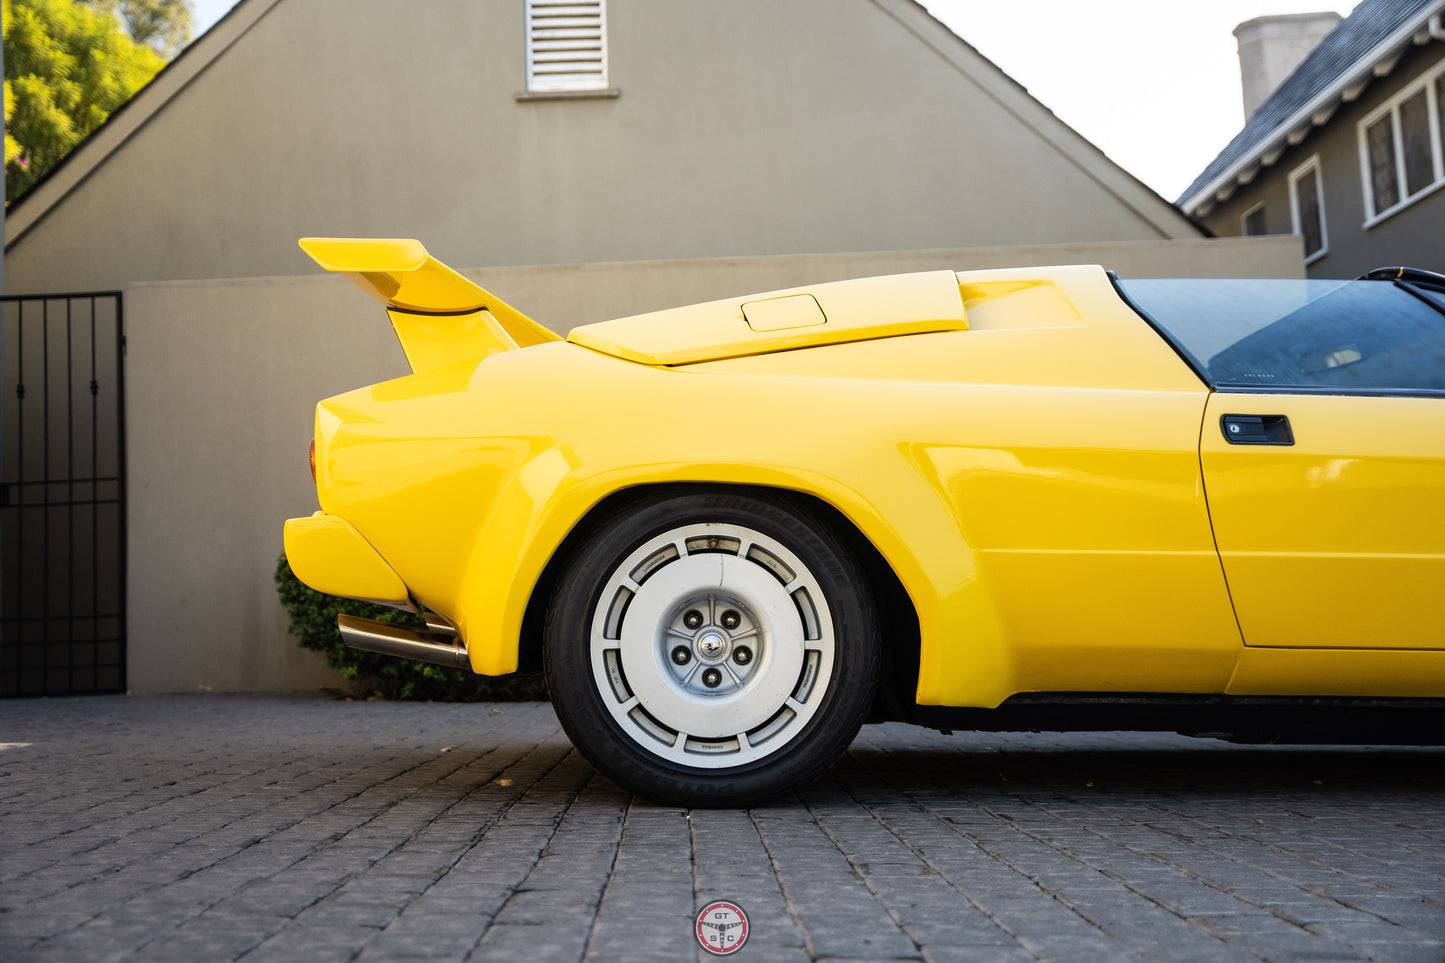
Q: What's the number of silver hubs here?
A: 1